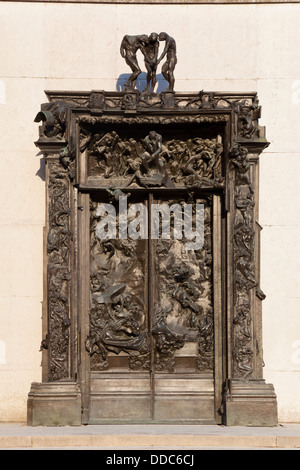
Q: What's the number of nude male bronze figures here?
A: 3